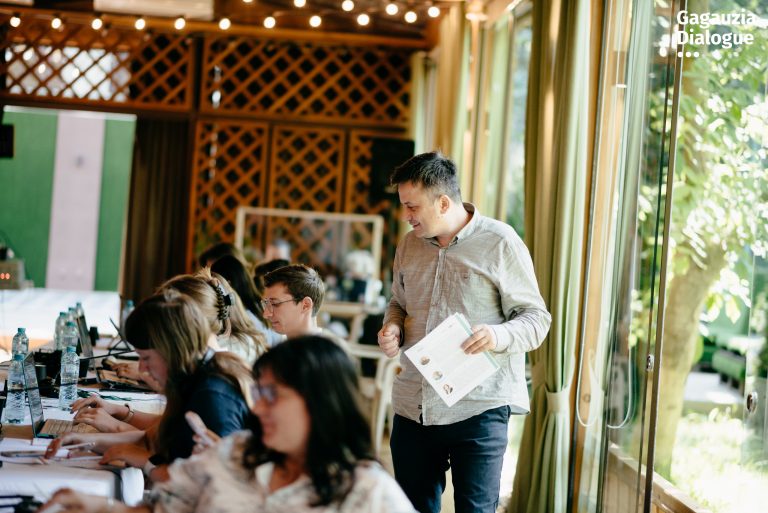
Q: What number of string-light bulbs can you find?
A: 15